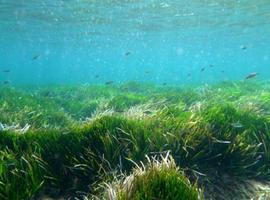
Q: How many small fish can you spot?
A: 14